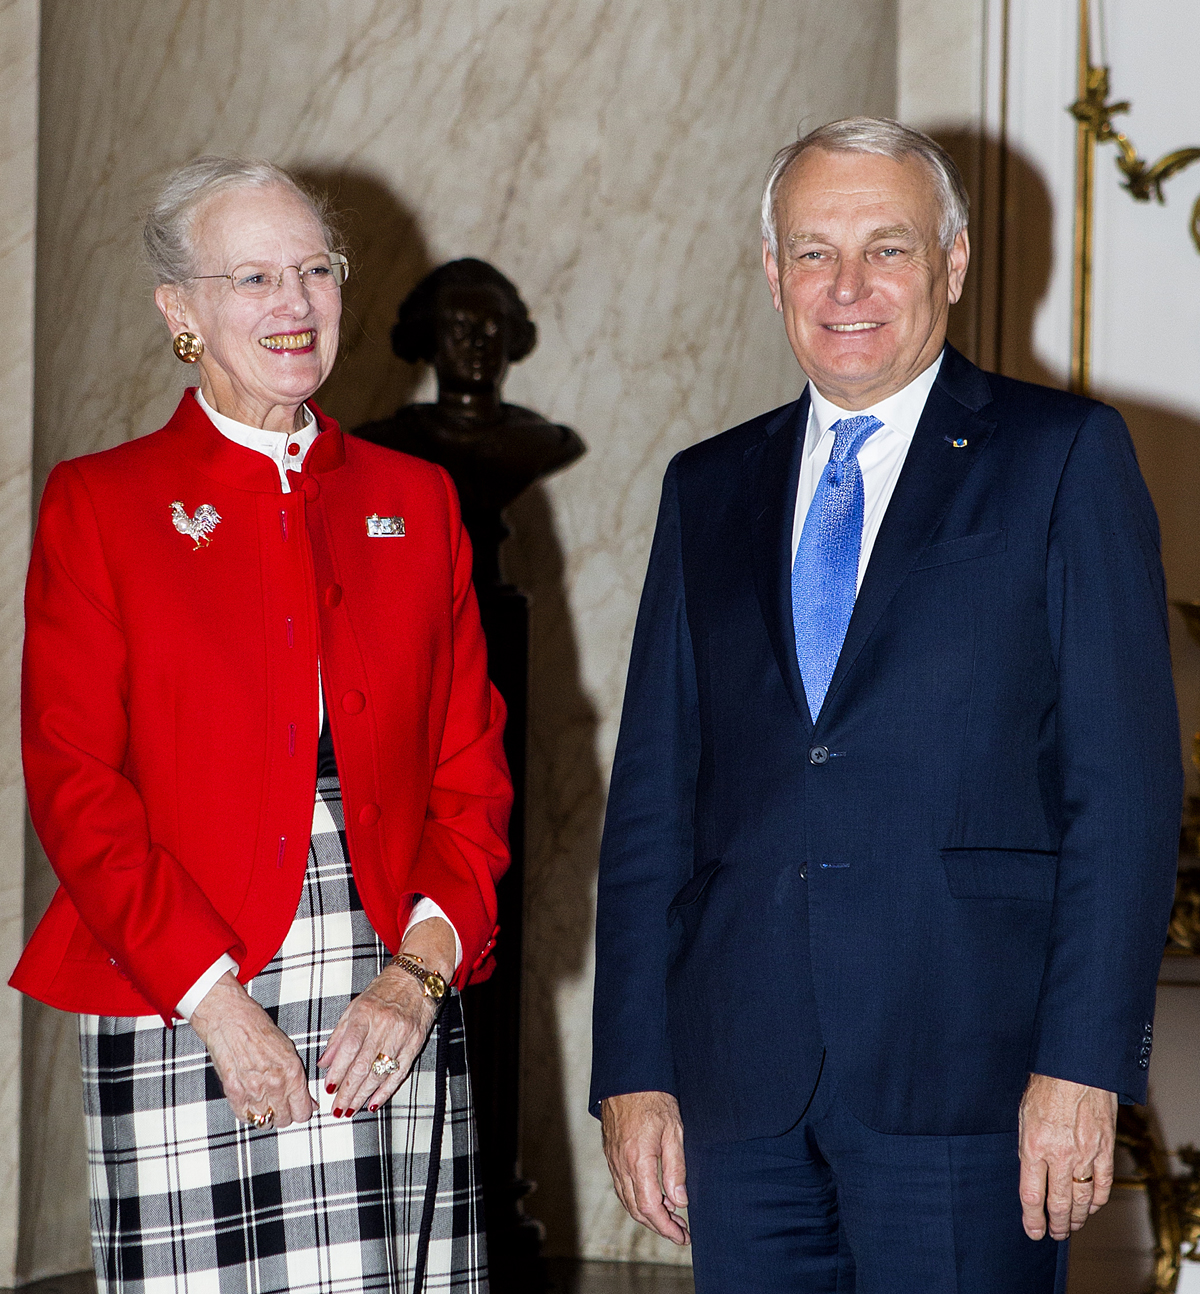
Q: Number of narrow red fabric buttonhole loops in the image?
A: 4